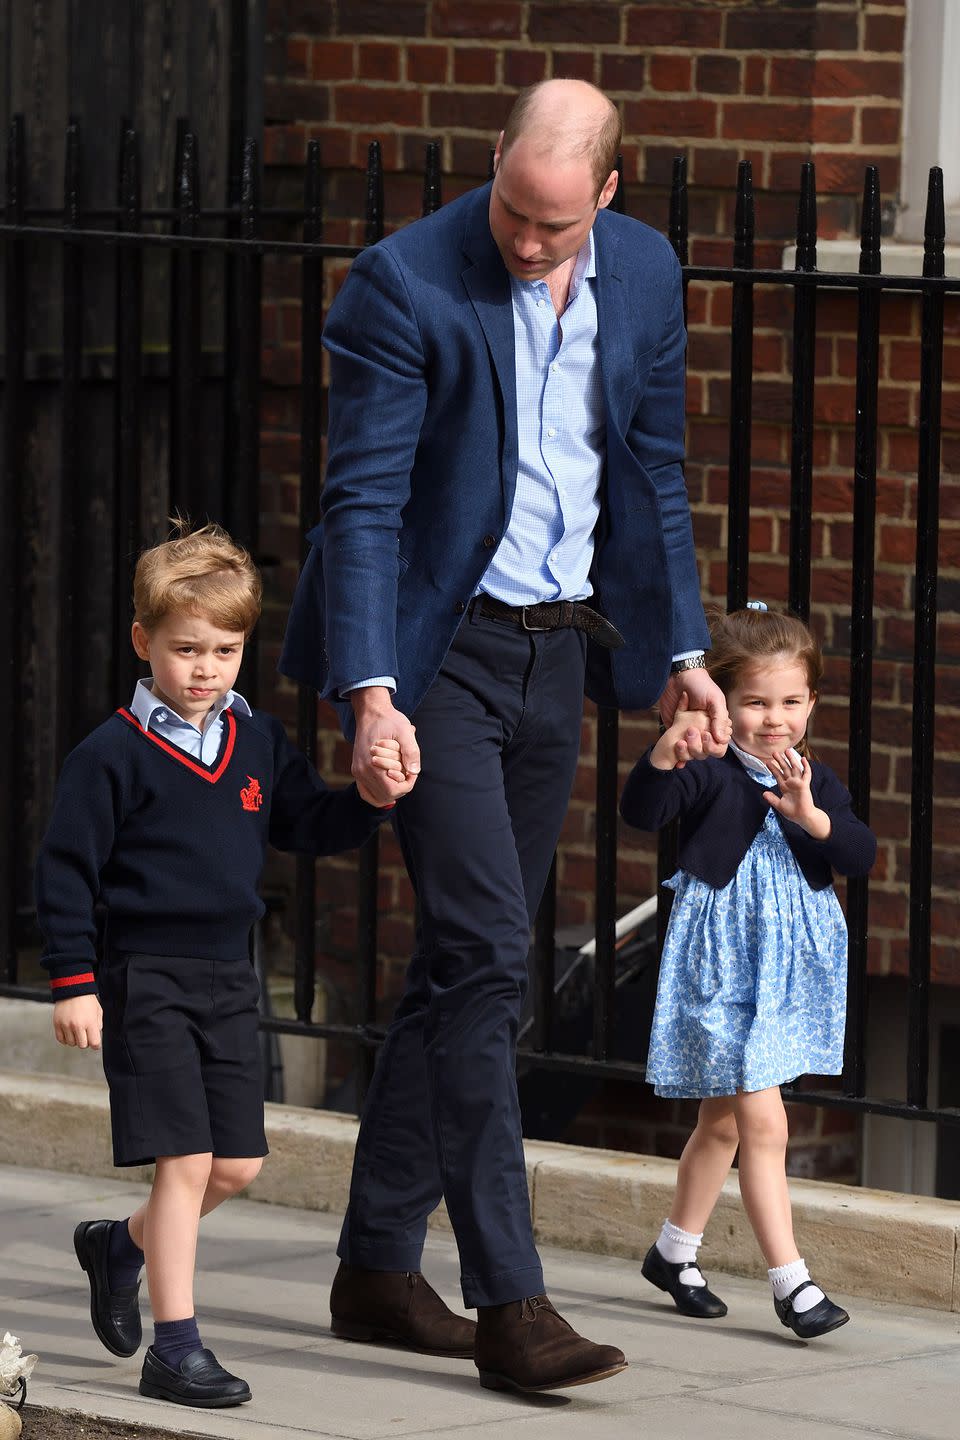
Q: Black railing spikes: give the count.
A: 15